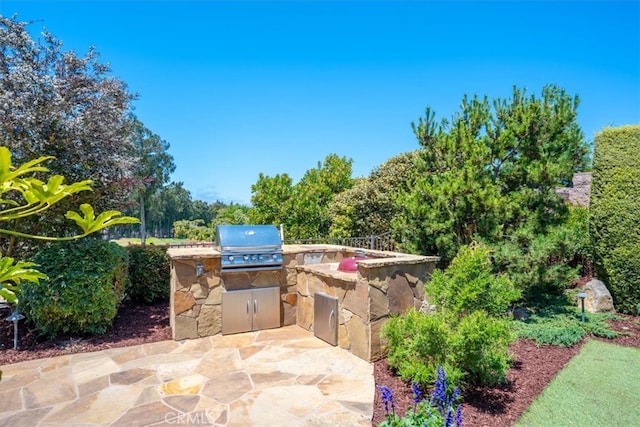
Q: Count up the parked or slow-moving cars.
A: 0